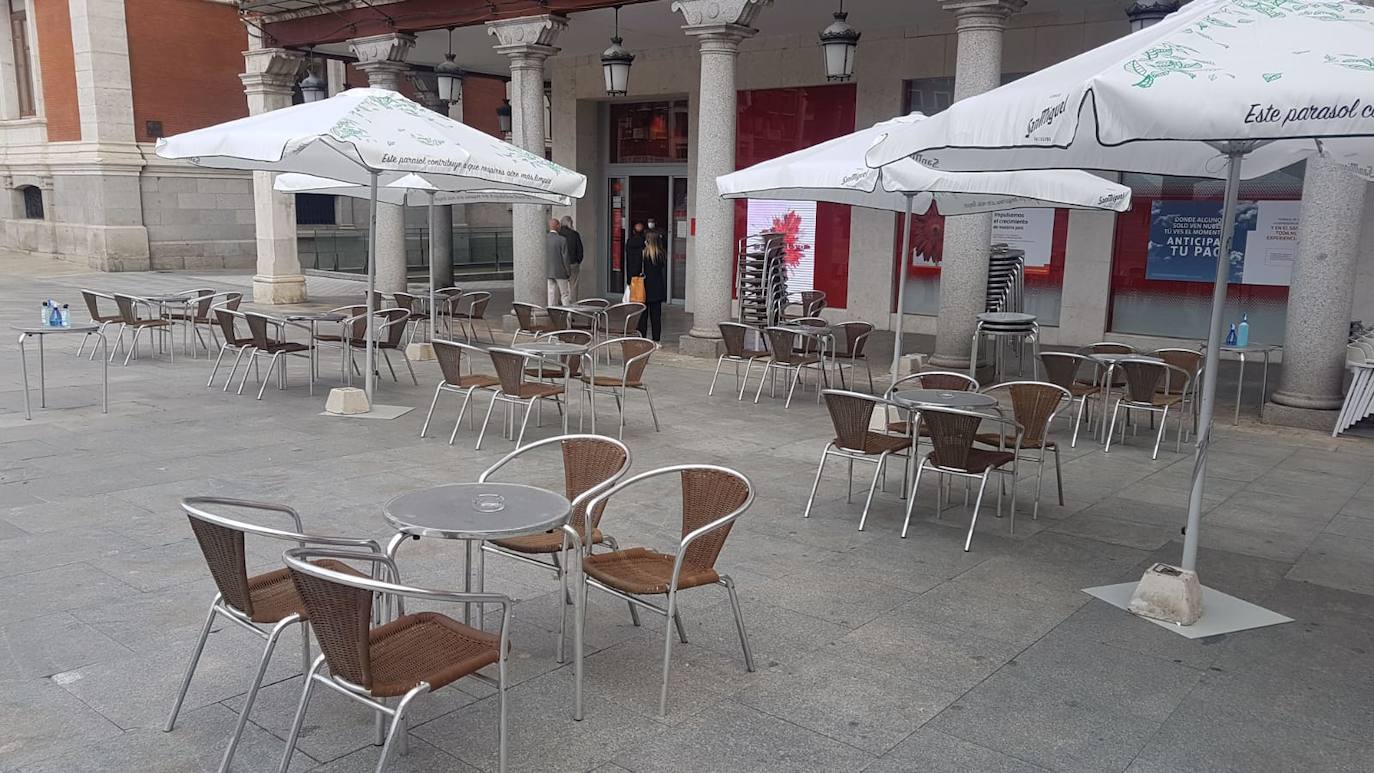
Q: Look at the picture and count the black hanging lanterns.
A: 6